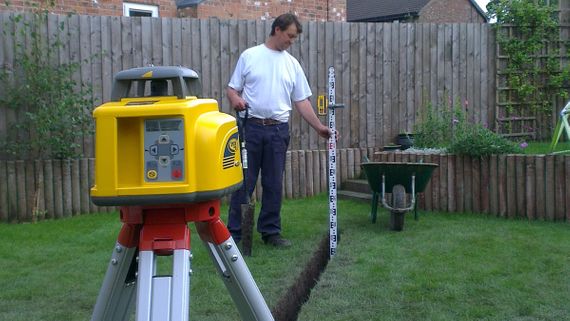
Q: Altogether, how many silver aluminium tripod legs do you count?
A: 3